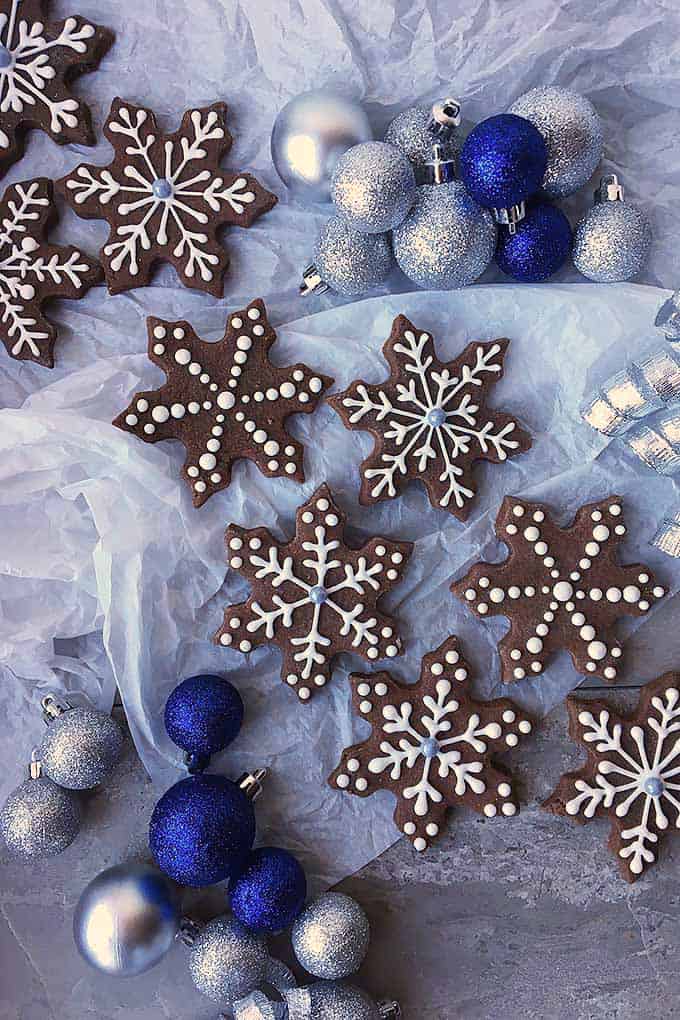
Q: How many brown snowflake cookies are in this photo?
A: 9